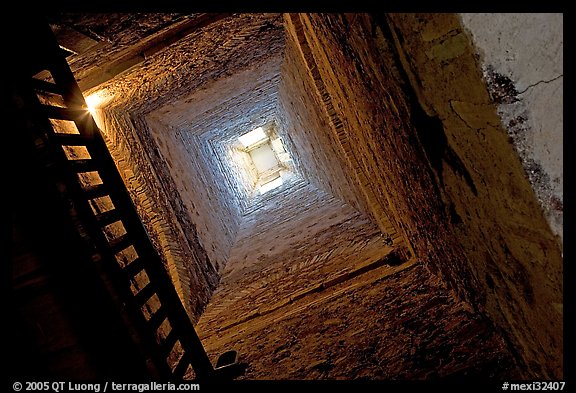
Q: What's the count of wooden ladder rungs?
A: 12